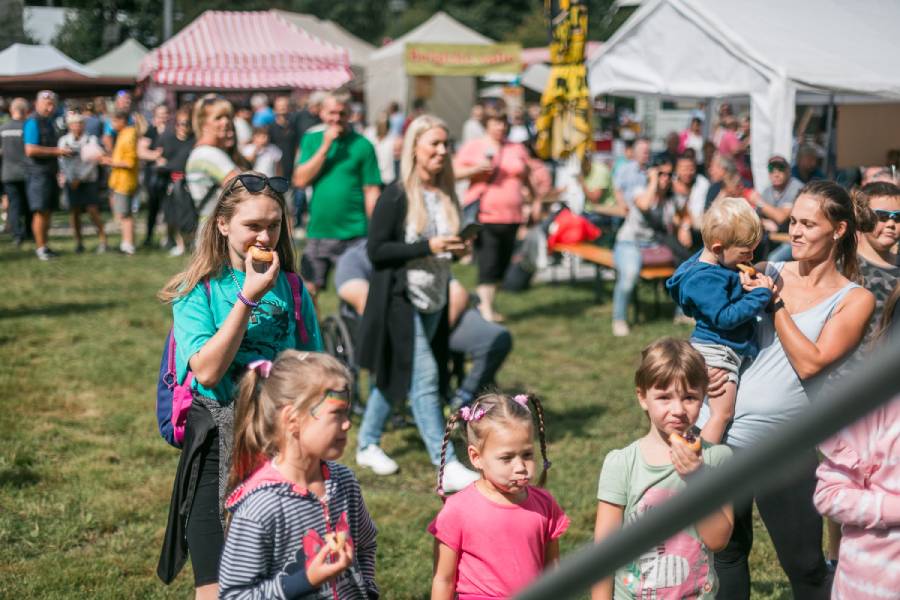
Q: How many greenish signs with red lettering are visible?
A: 1